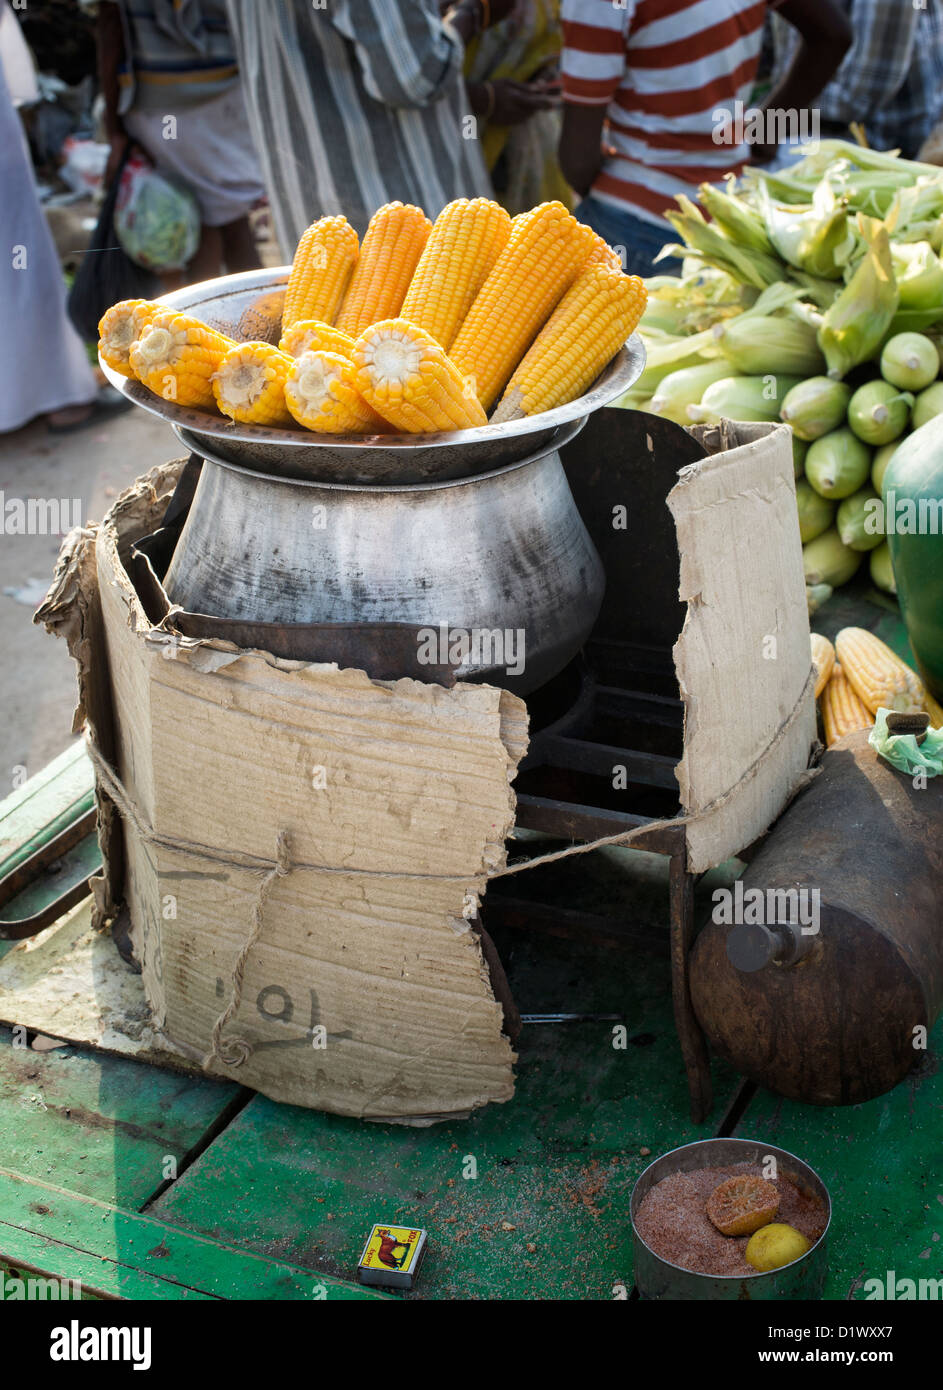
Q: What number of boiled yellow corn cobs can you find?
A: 12